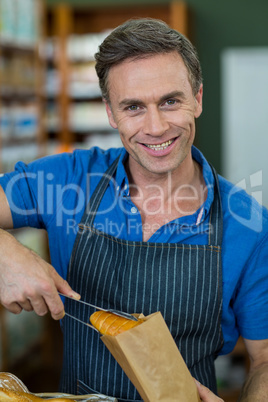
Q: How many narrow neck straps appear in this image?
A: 2